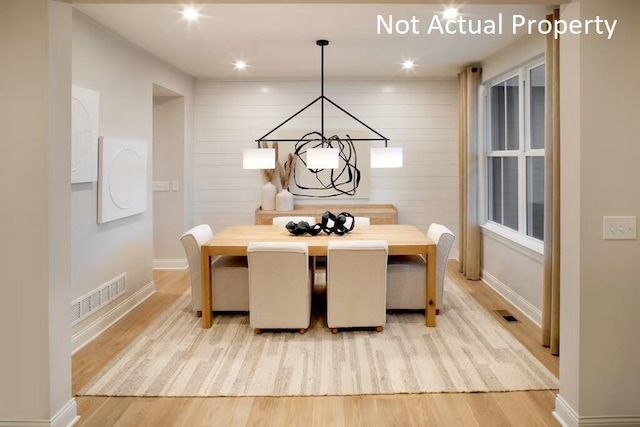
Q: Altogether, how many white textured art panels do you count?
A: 2